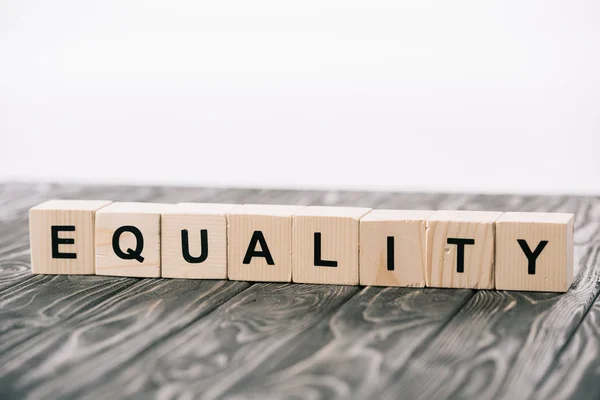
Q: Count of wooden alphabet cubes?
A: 8